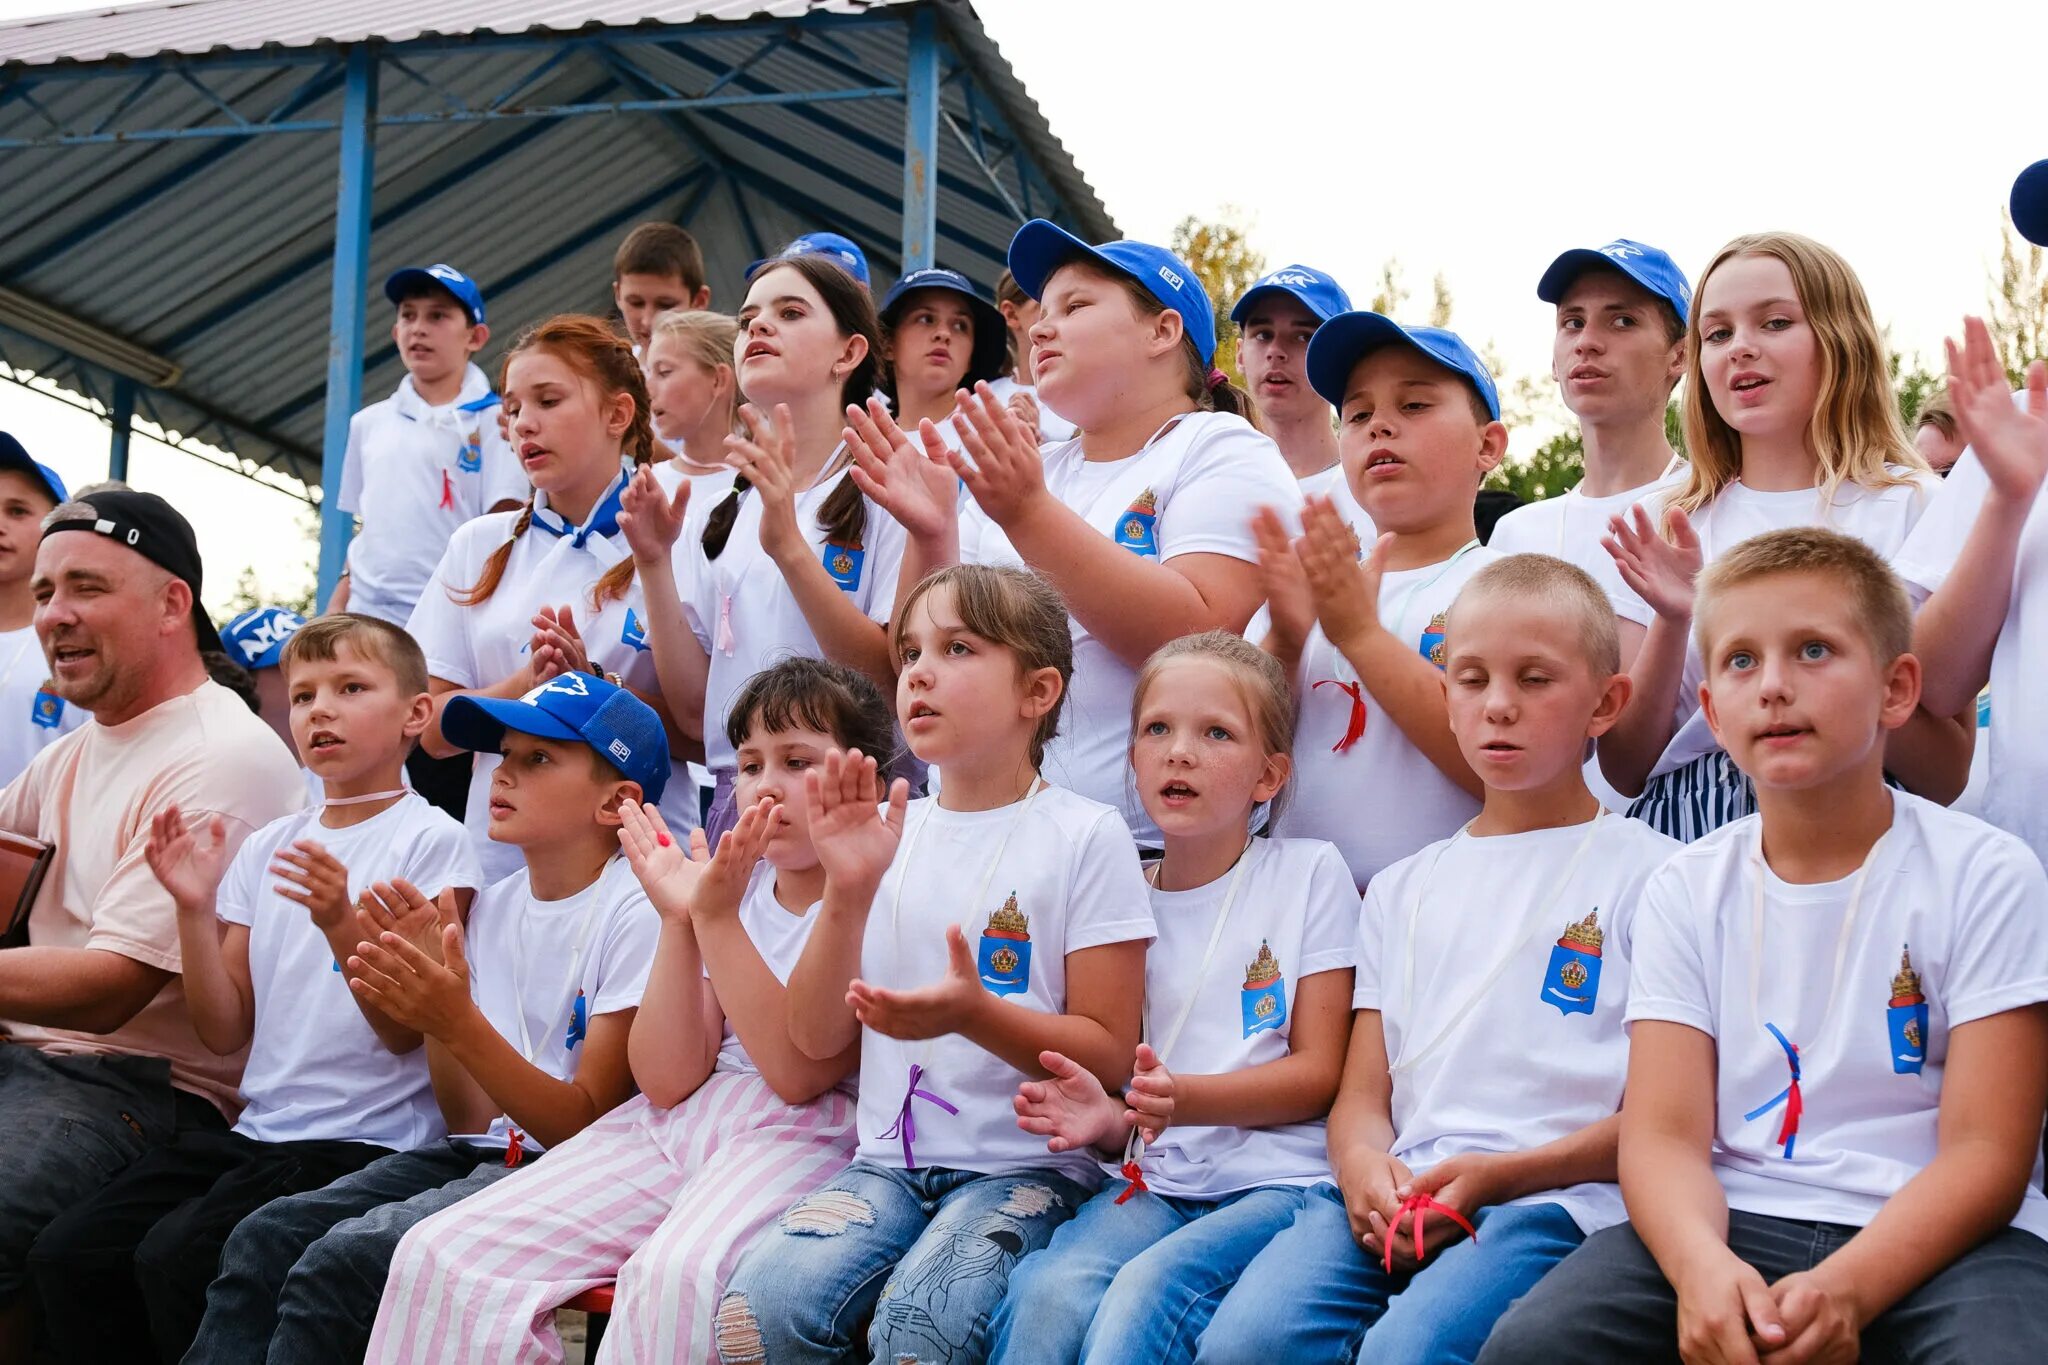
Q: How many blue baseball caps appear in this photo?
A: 10